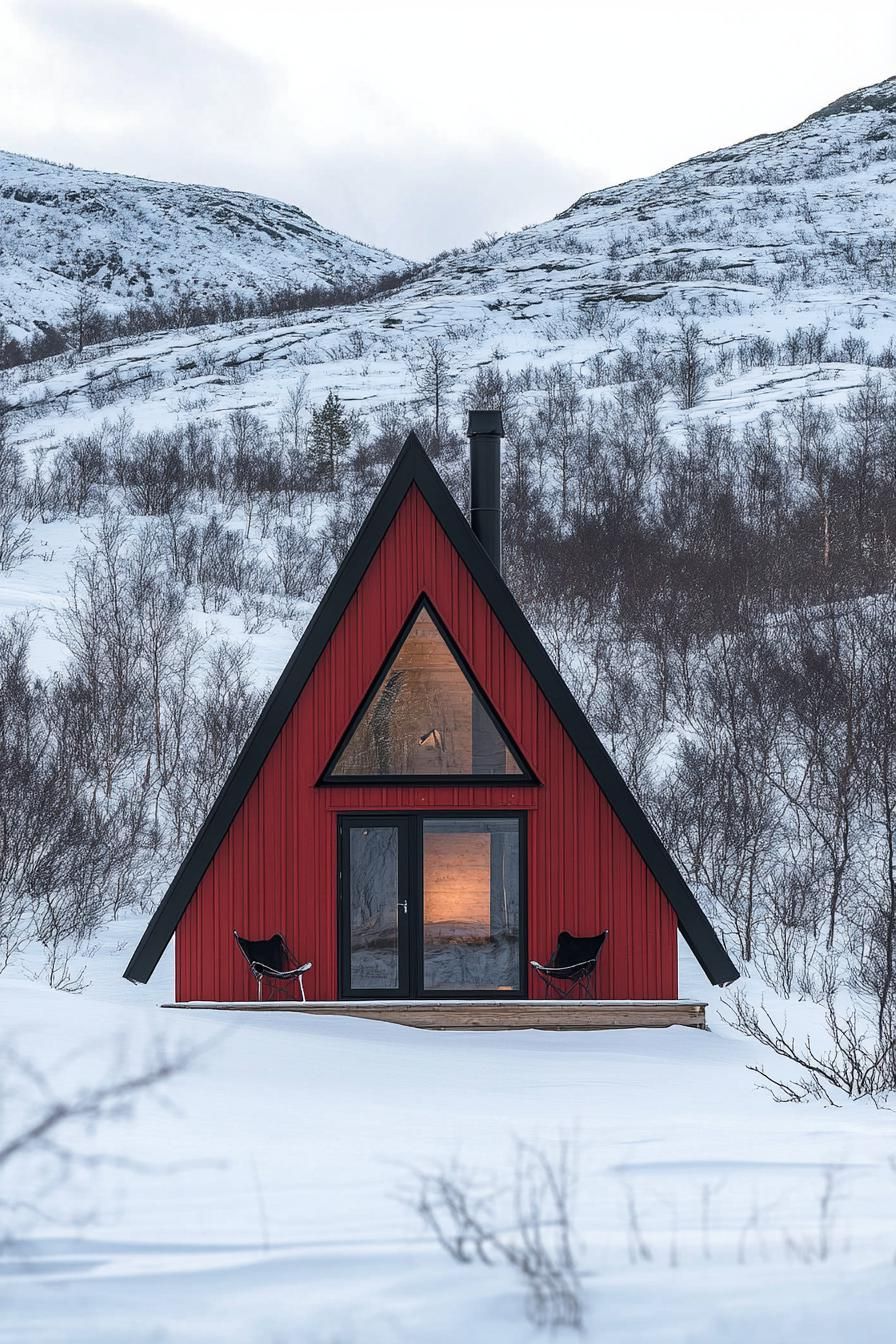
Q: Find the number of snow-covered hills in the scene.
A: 2